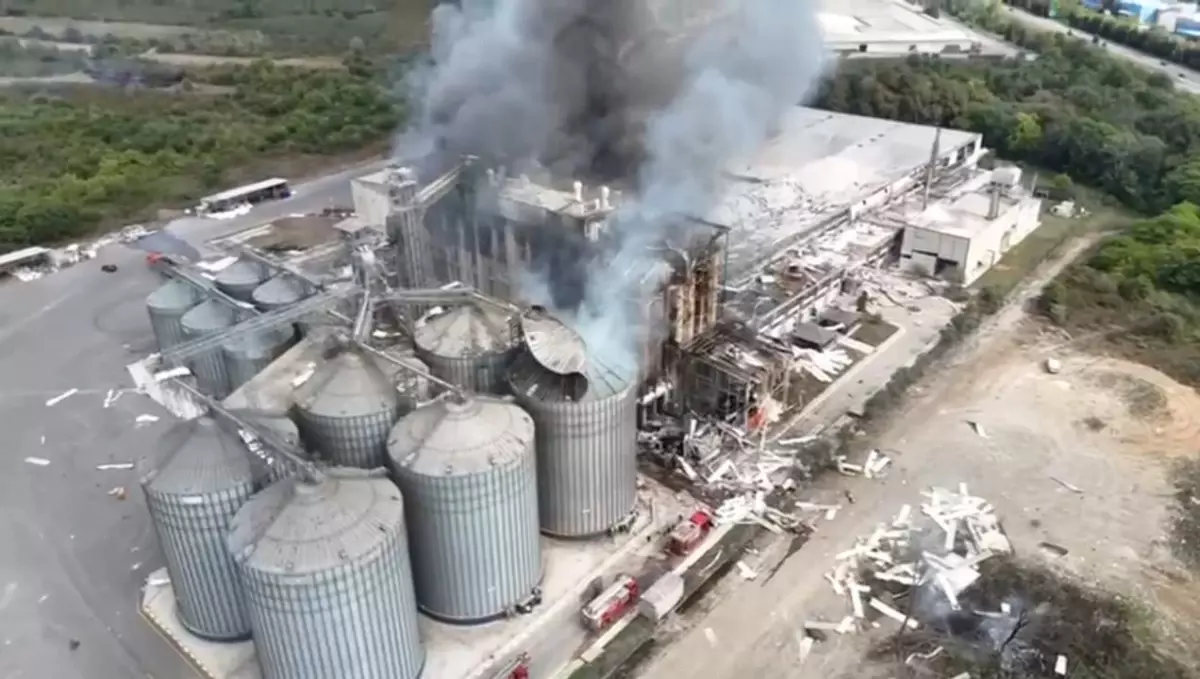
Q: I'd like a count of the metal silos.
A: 12